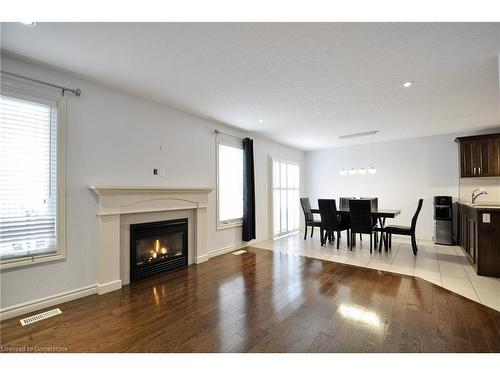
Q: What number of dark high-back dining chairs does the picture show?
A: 6